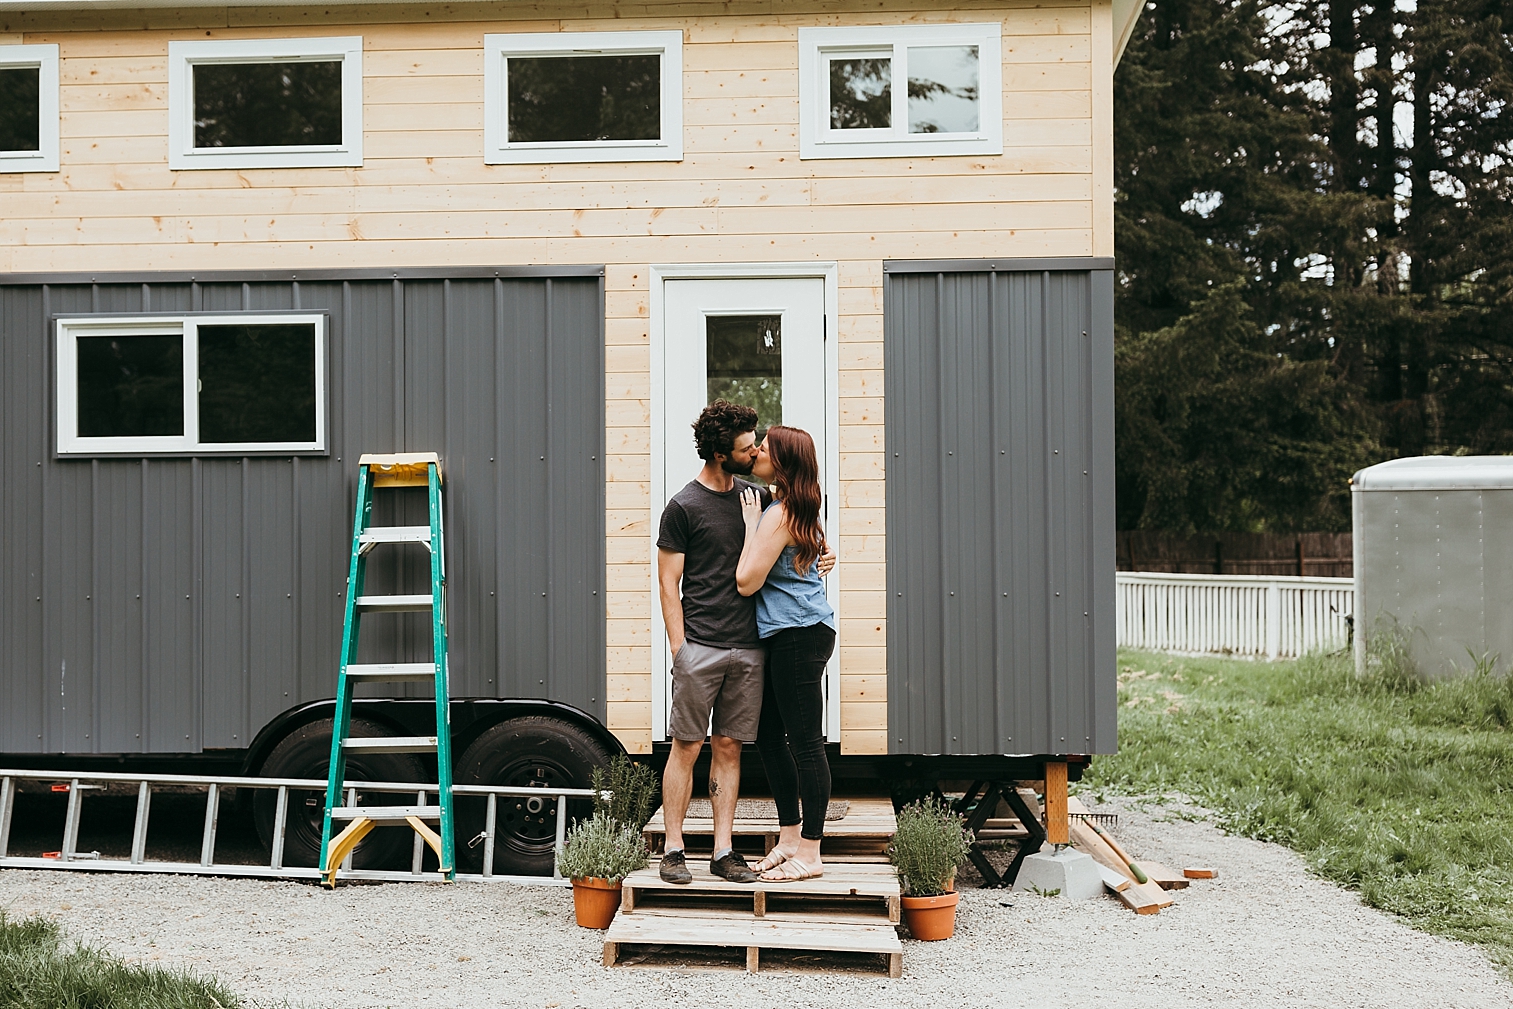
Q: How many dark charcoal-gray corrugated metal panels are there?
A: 2